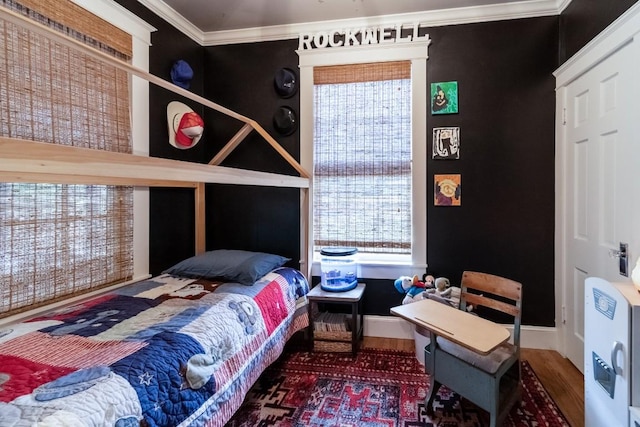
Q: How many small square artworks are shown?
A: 3